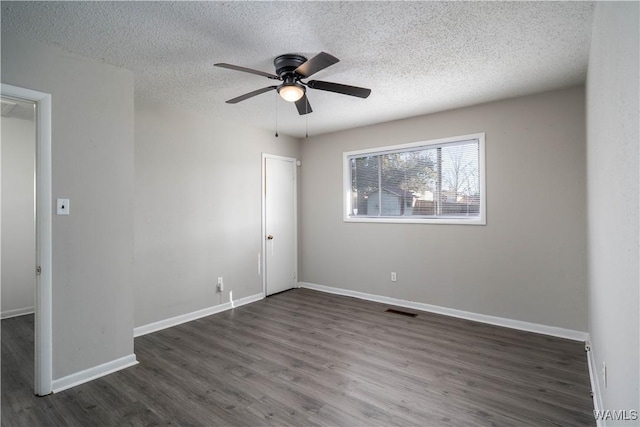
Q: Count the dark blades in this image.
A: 5